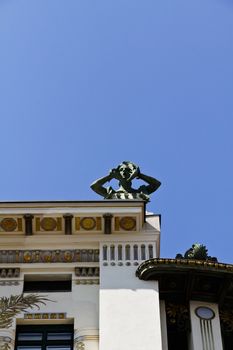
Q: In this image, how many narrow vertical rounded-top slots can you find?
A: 7